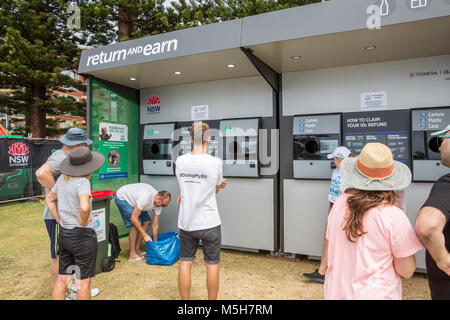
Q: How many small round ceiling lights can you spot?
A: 5